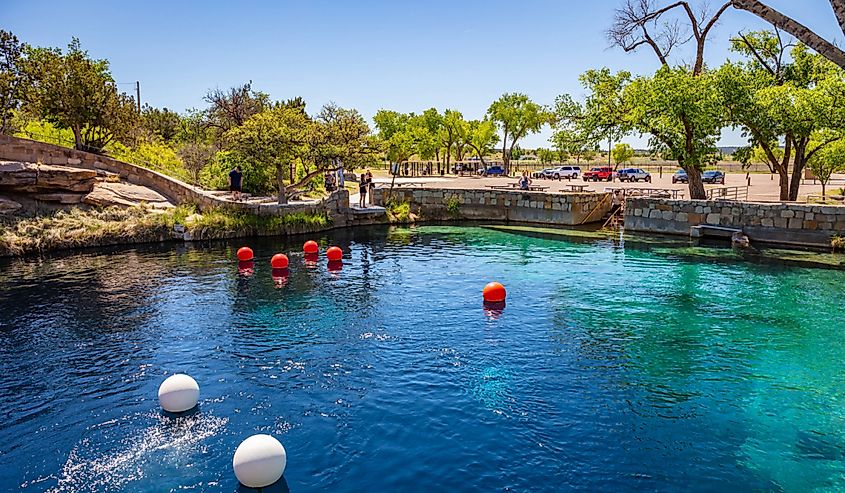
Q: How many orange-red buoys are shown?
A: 5